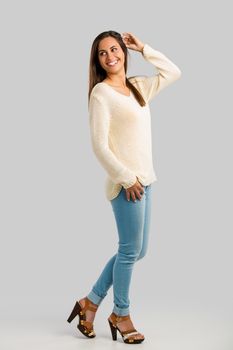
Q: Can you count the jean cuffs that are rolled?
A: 2